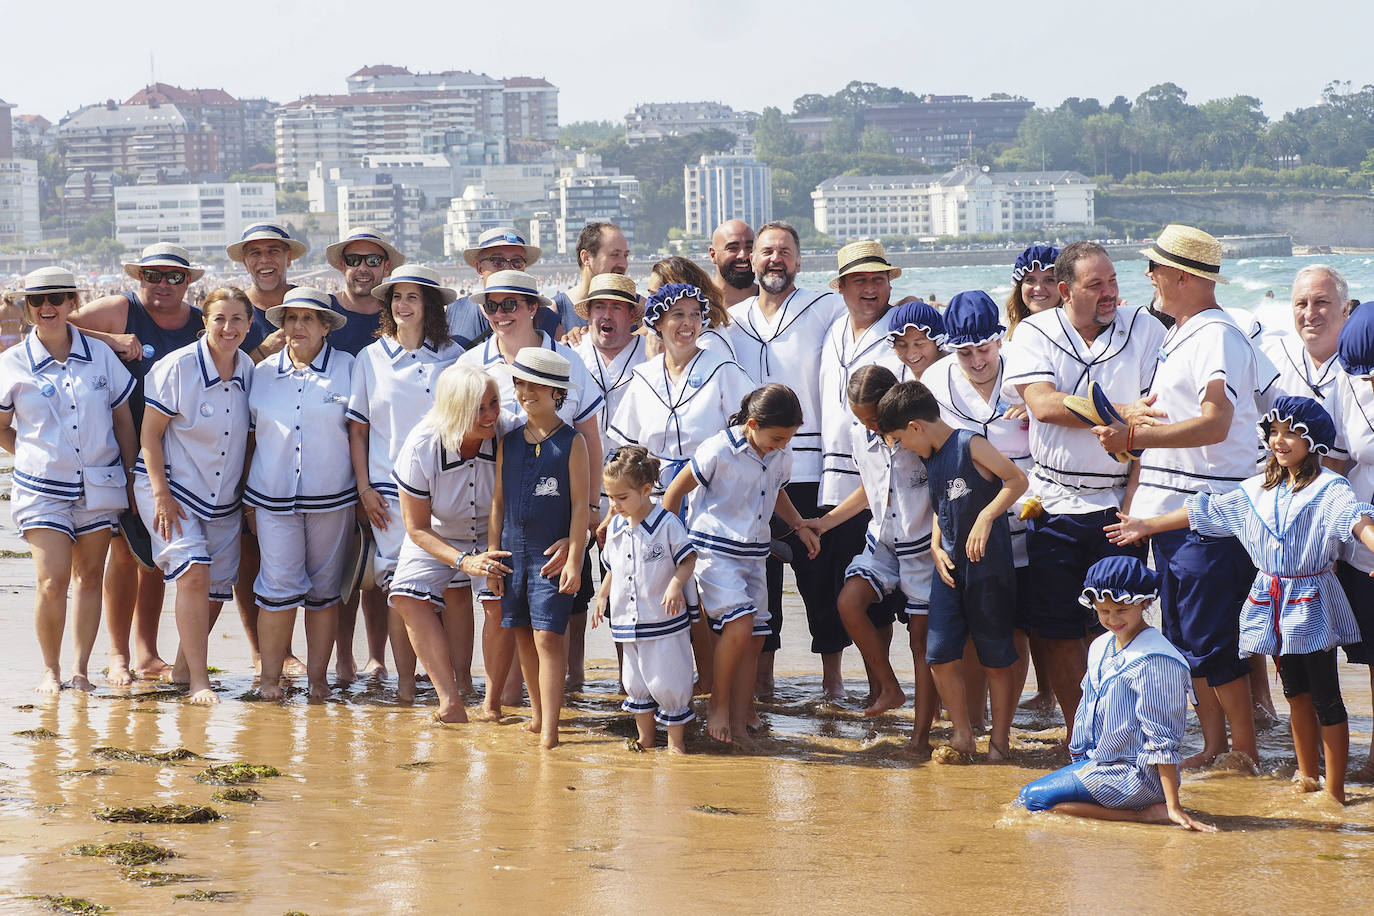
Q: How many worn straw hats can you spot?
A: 12